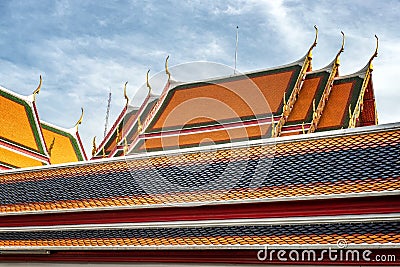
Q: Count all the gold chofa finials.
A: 8